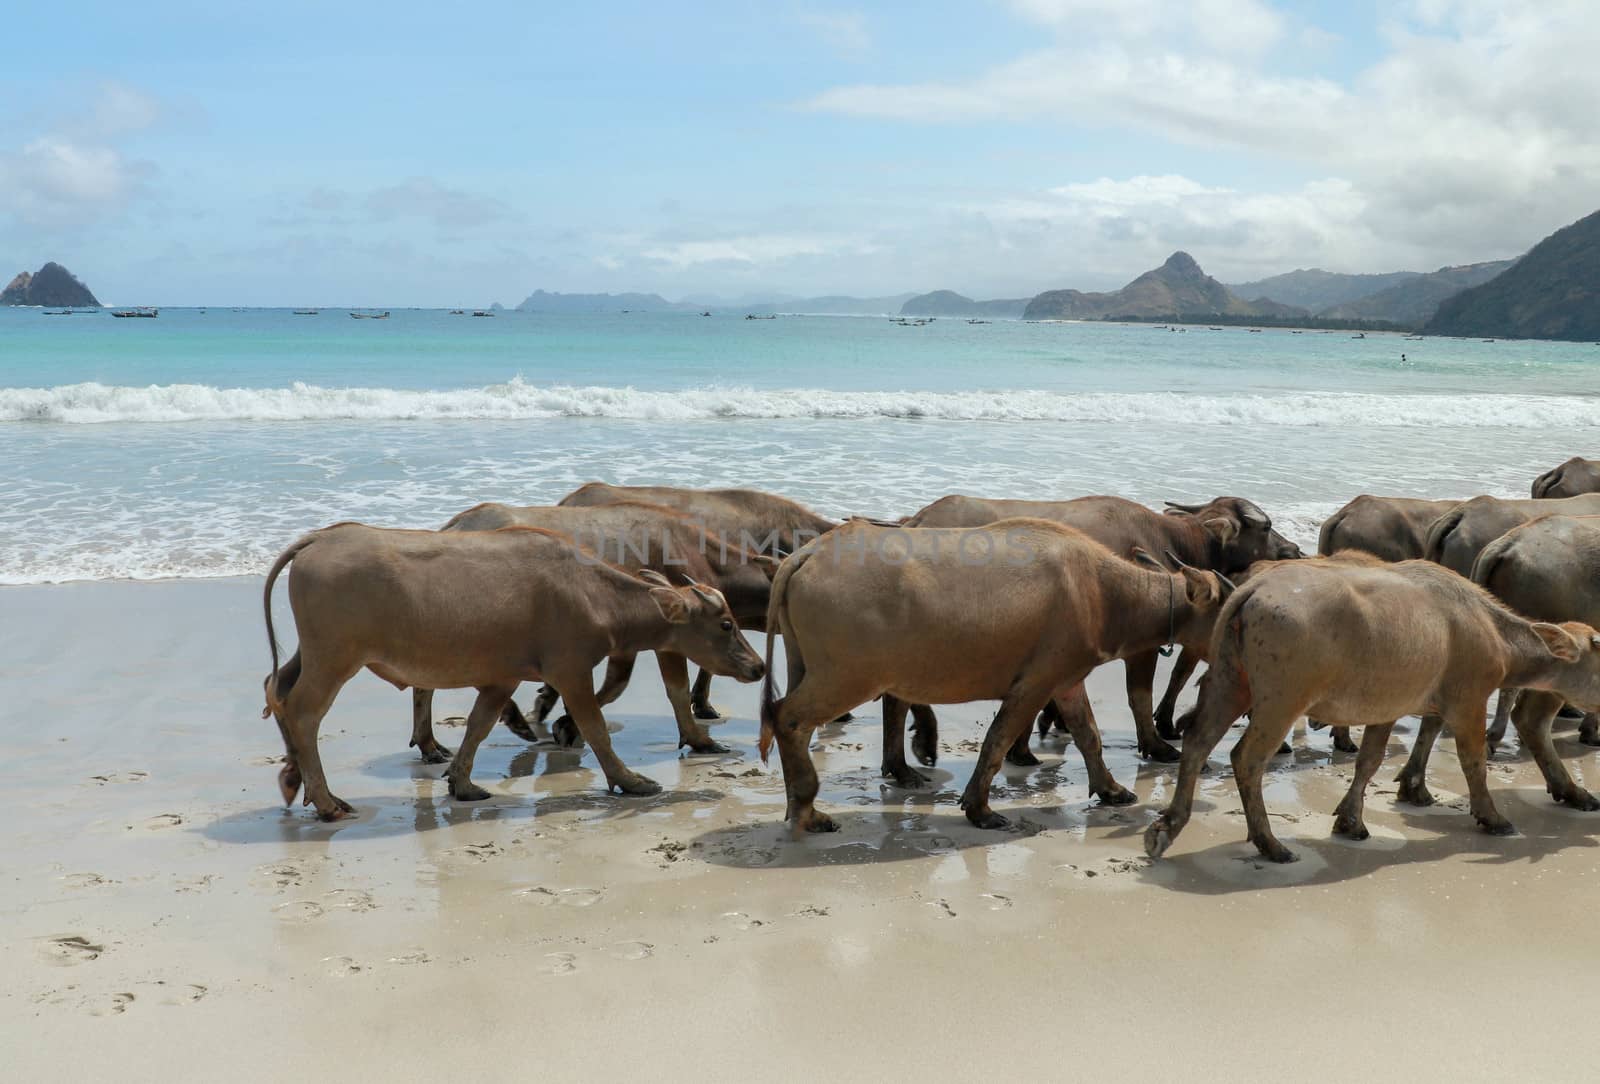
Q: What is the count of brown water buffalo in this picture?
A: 11